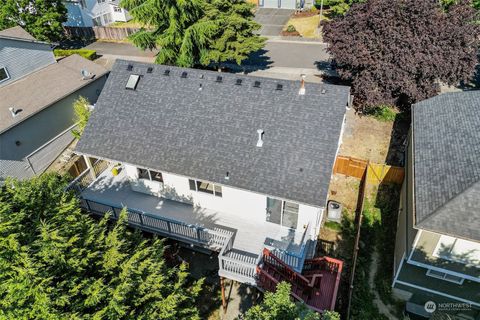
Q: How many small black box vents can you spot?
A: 8